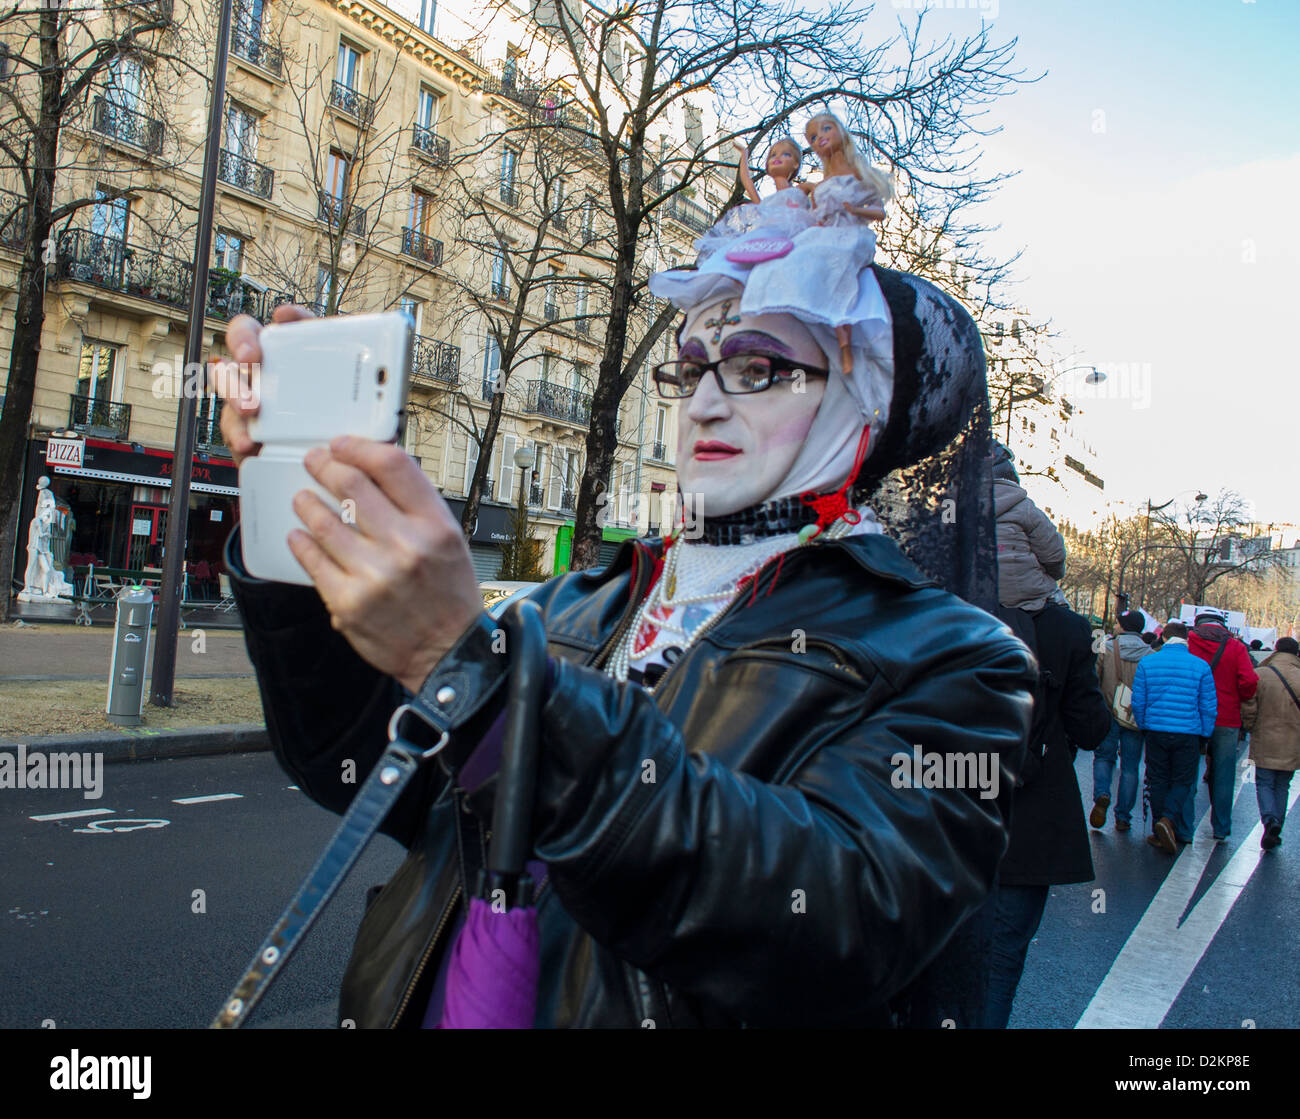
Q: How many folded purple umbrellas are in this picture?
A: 1